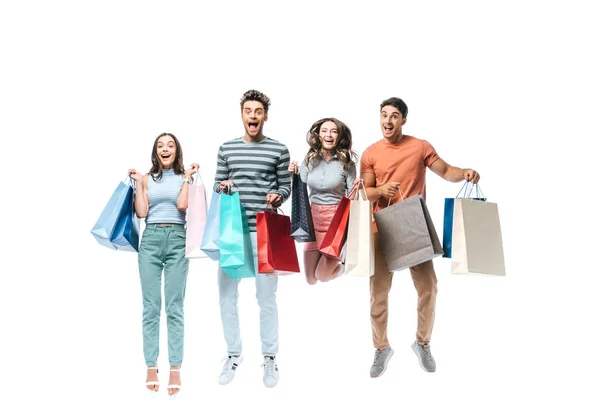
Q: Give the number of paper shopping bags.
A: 12